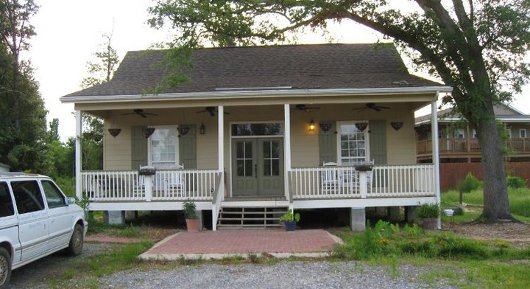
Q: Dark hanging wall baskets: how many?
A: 6